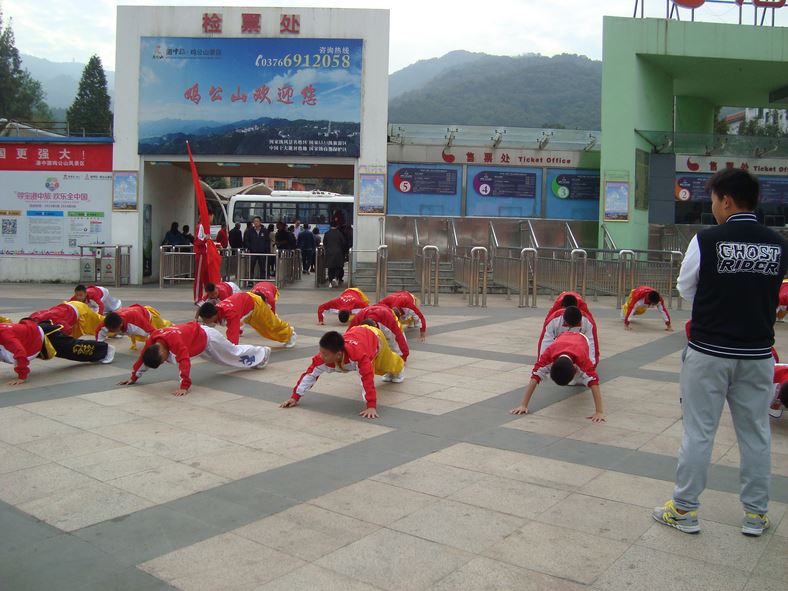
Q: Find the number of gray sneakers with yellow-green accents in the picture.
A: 2